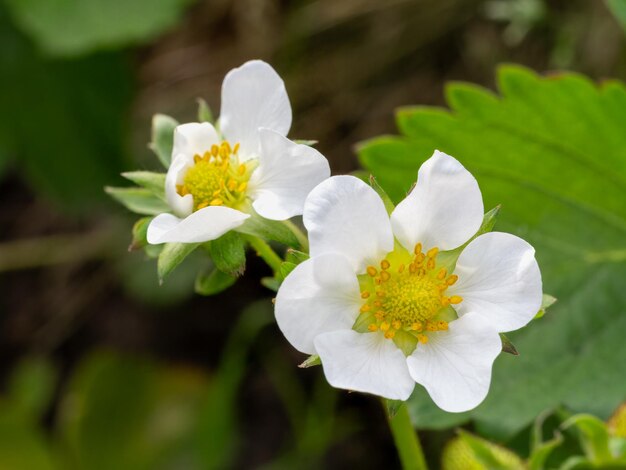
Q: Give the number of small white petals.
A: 11